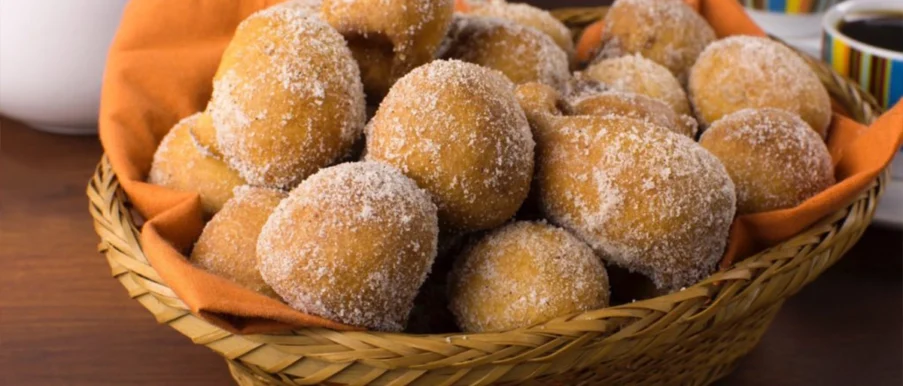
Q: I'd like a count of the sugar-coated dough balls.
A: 15